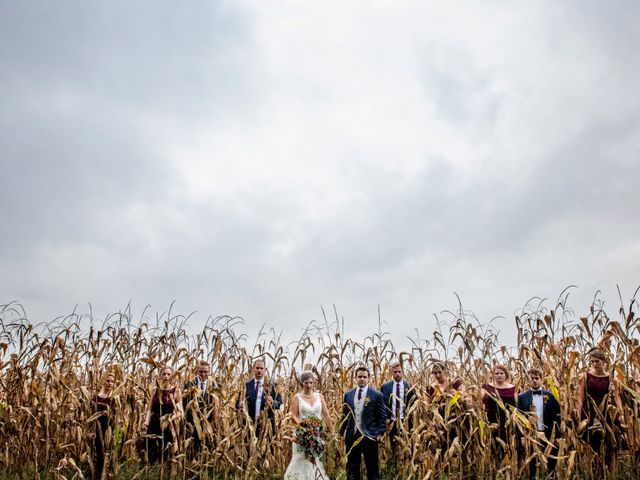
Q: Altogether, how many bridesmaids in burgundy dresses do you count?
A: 5